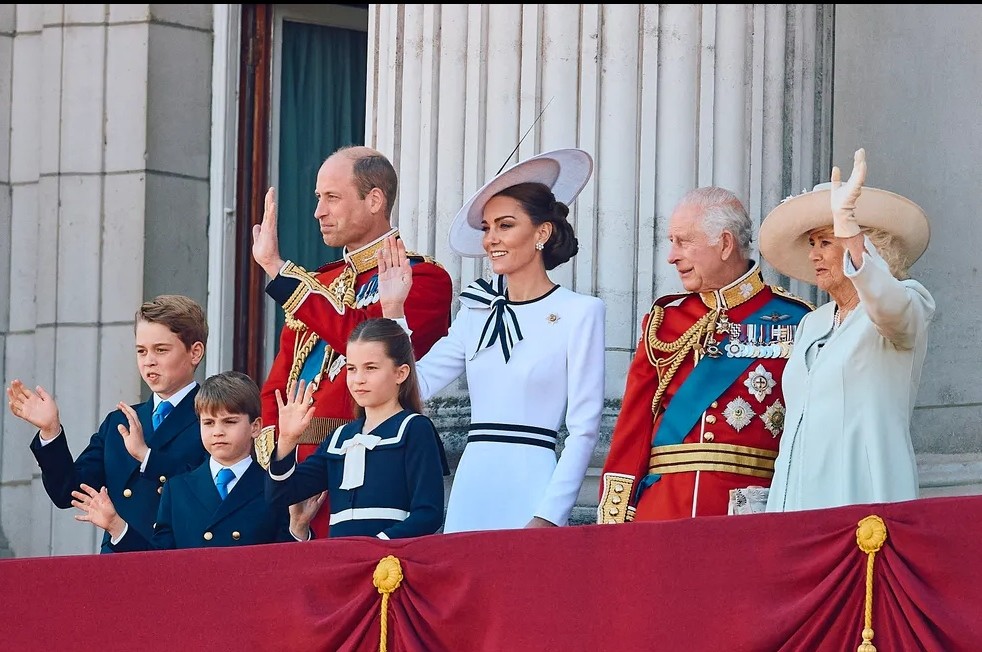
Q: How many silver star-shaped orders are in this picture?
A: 3